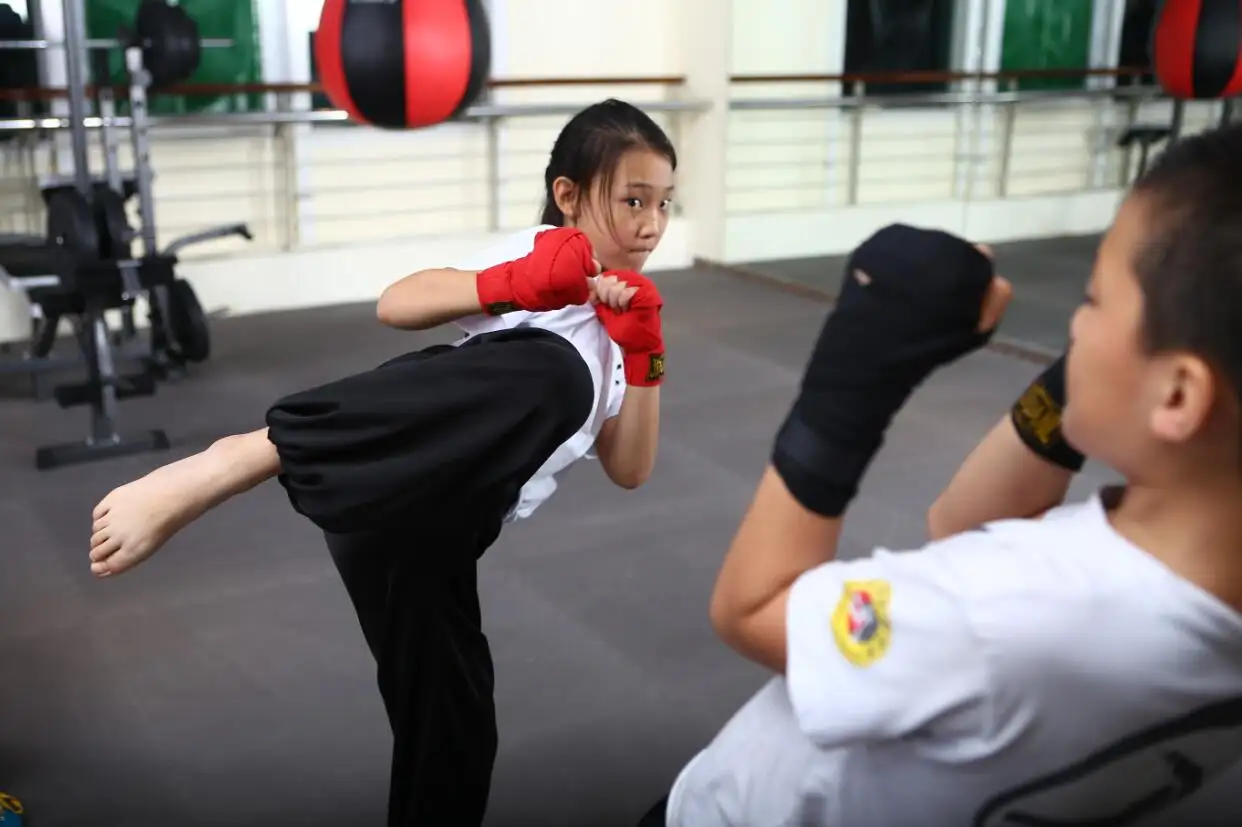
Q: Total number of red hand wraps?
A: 2